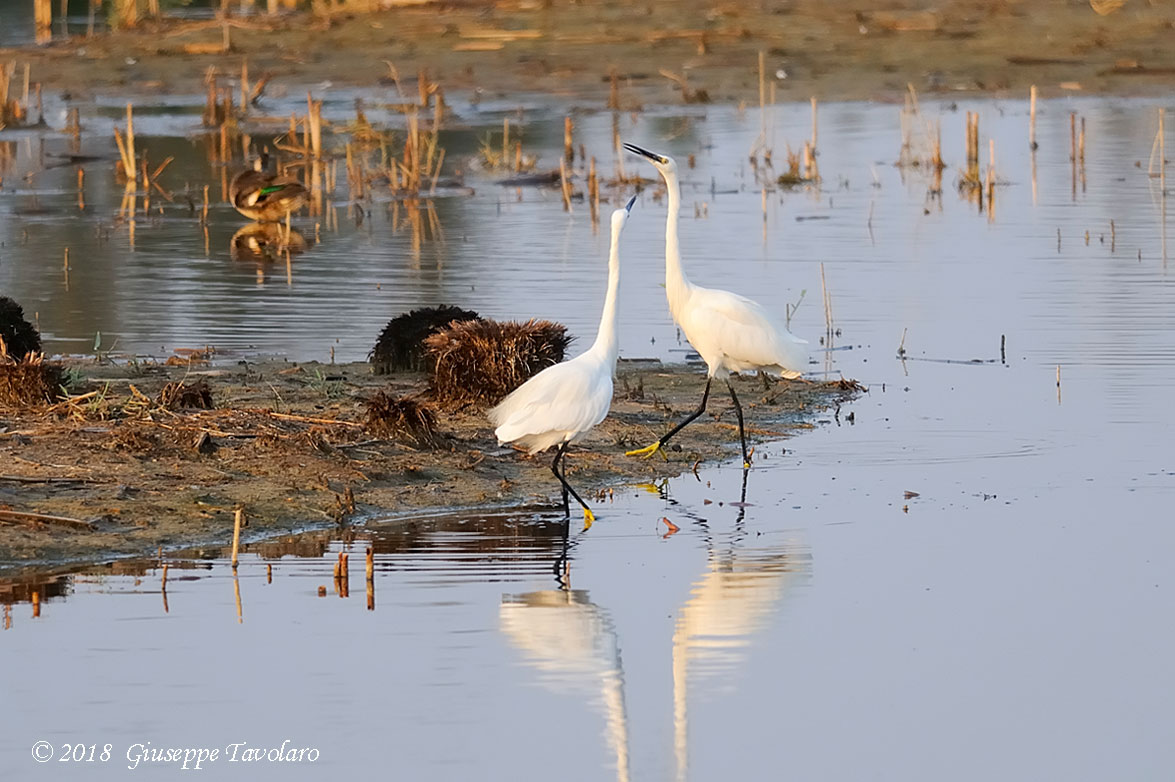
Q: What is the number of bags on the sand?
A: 0